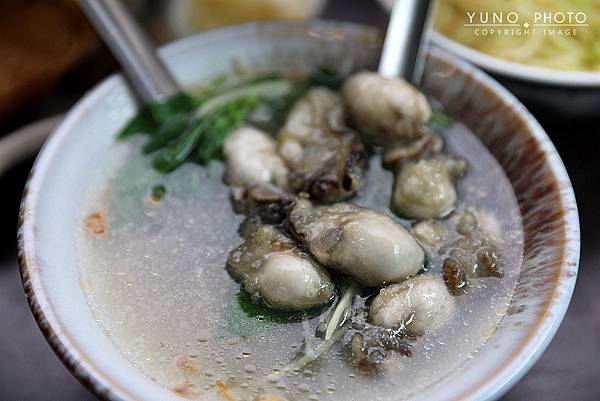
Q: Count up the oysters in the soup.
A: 8